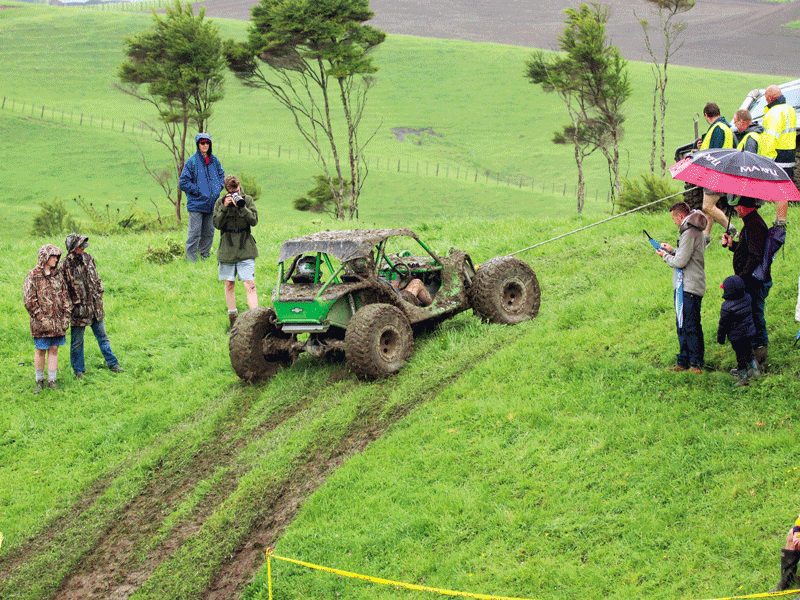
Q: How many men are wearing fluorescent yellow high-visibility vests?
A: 3